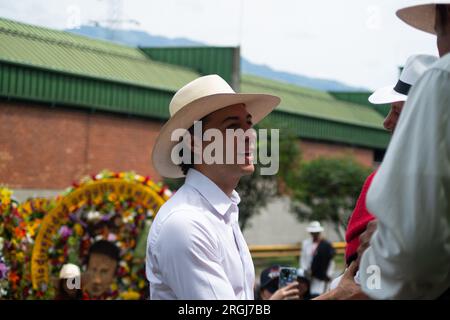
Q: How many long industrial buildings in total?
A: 1